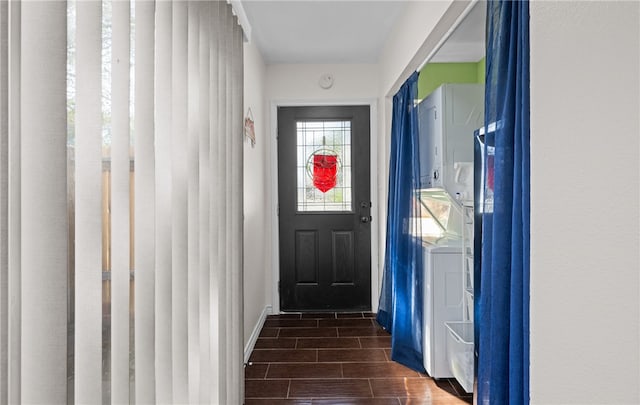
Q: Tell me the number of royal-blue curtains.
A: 2